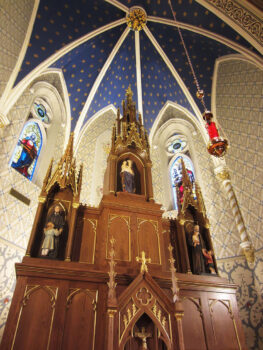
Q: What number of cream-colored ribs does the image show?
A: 6